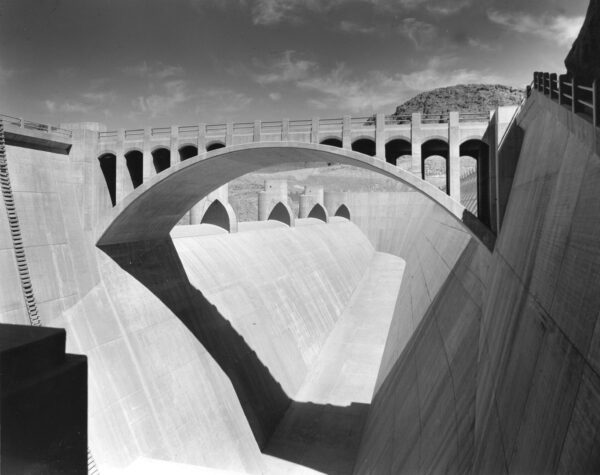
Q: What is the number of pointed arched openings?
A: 4